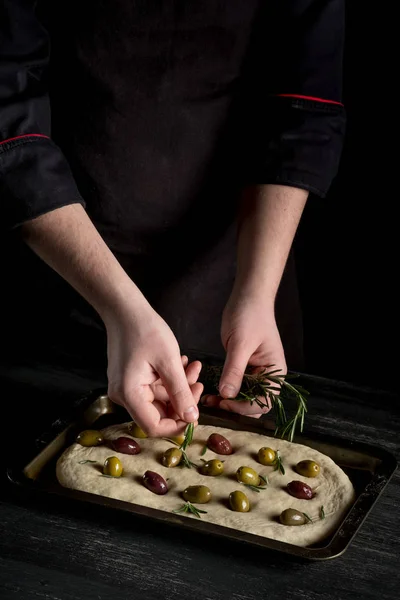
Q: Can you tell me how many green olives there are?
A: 12